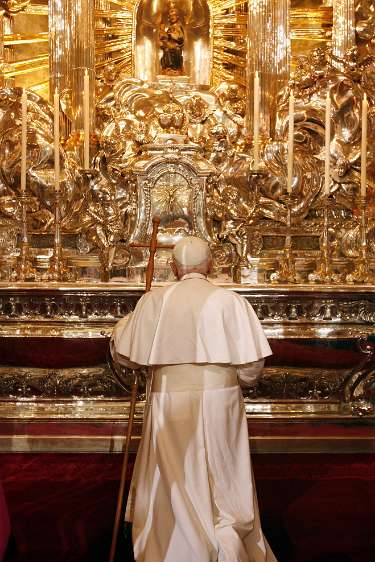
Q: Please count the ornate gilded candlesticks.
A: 7